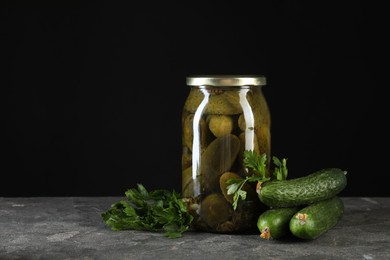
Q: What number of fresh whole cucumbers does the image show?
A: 3